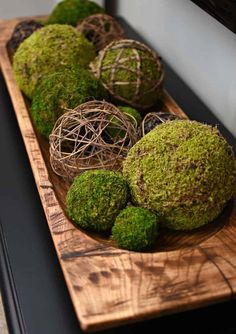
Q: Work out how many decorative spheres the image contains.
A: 12